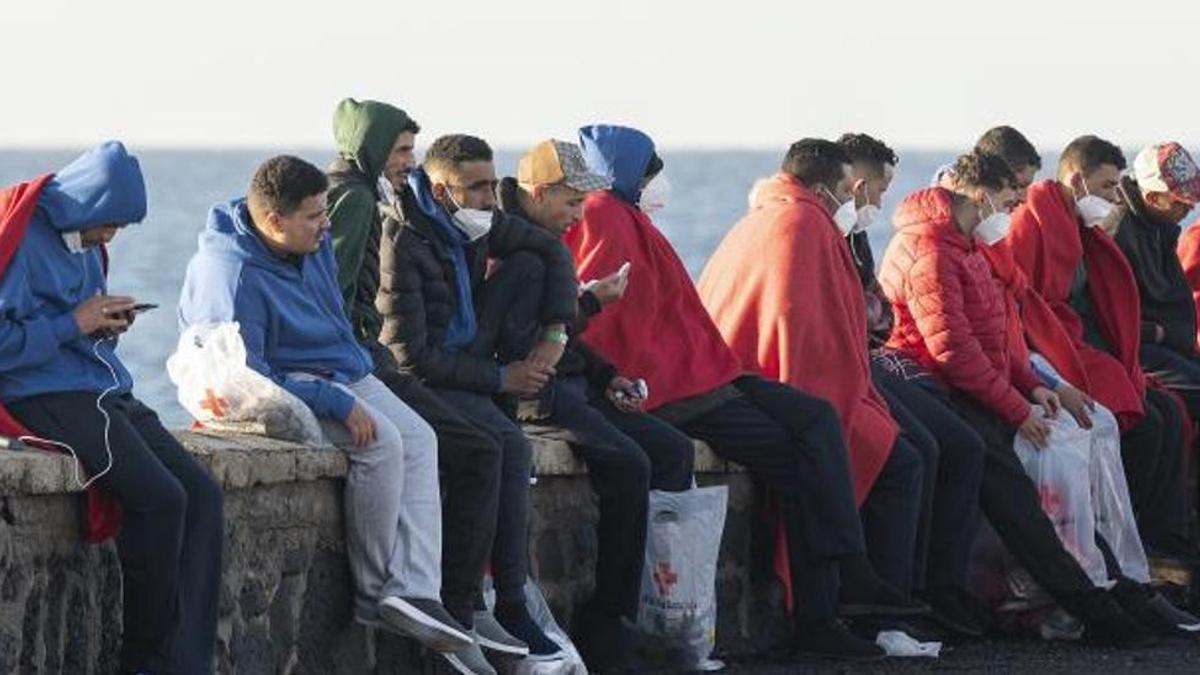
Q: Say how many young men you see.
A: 12